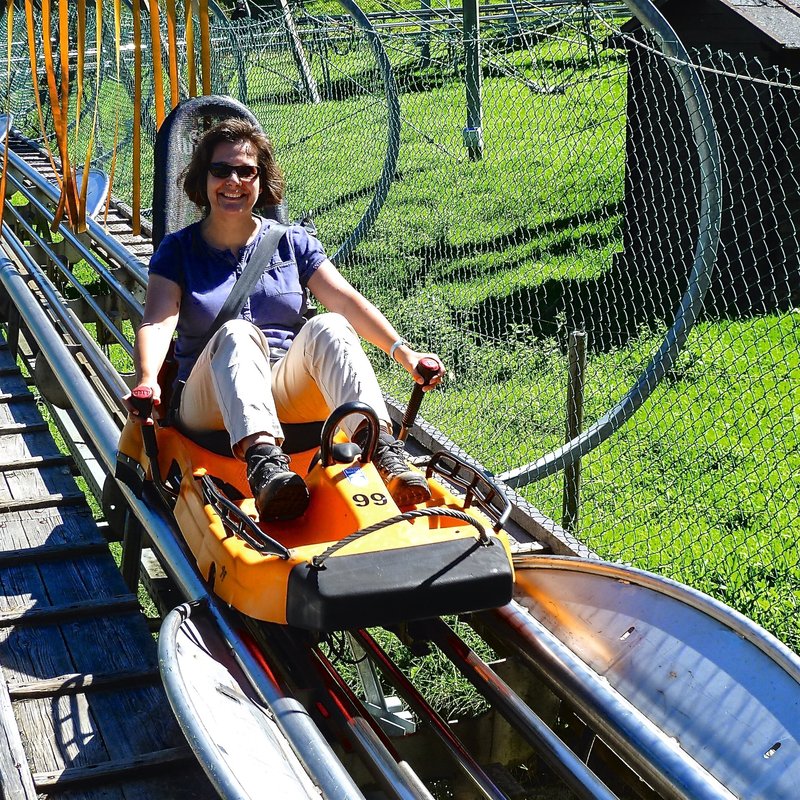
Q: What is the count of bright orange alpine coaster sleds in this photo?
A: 1